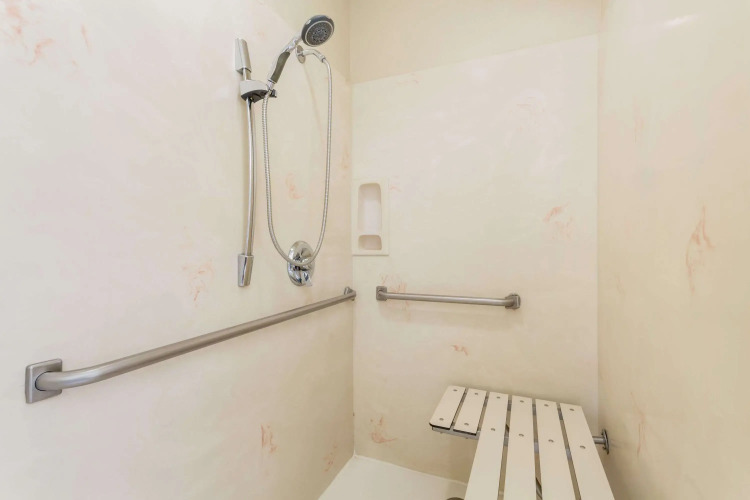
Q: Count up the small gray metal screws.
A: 12